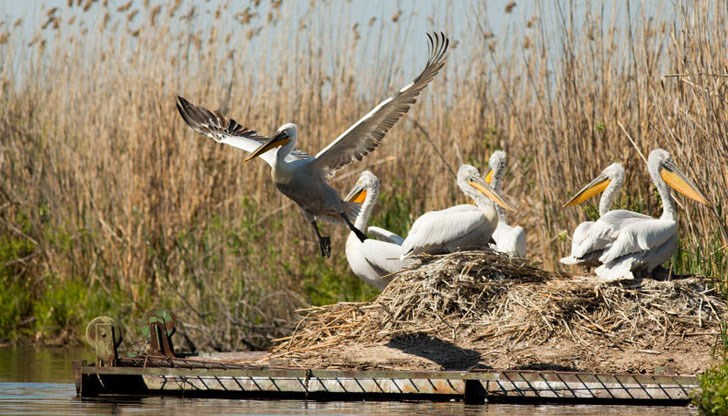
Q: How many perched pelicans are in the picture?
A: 5